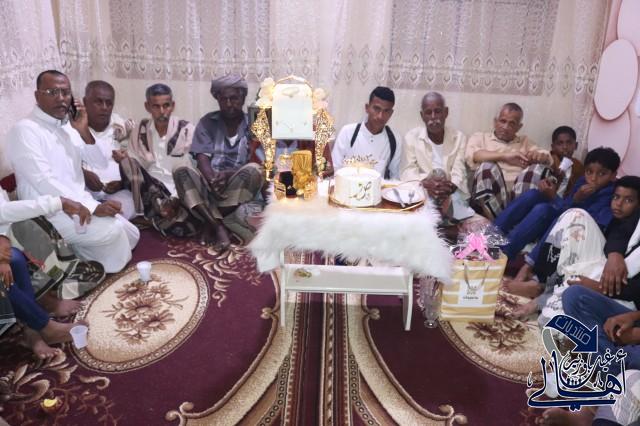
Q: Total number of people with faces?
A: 10